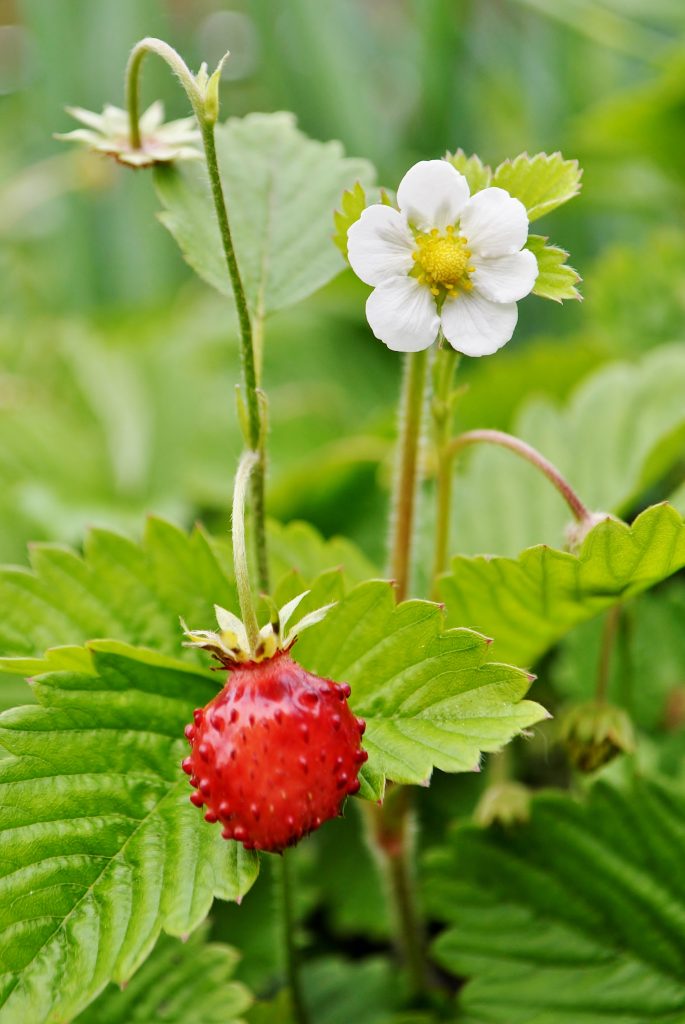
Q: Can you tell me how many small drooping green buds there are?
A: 2